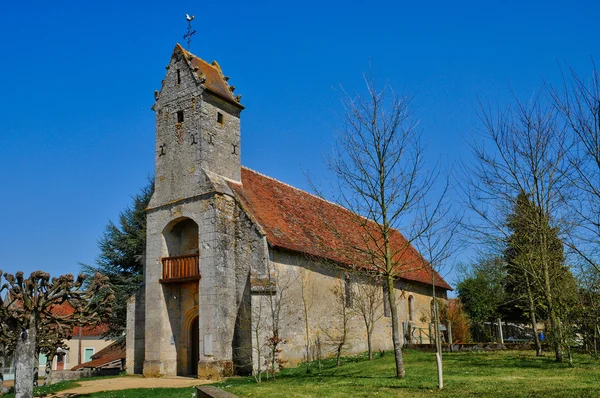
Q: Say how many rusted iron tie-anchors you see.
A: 4